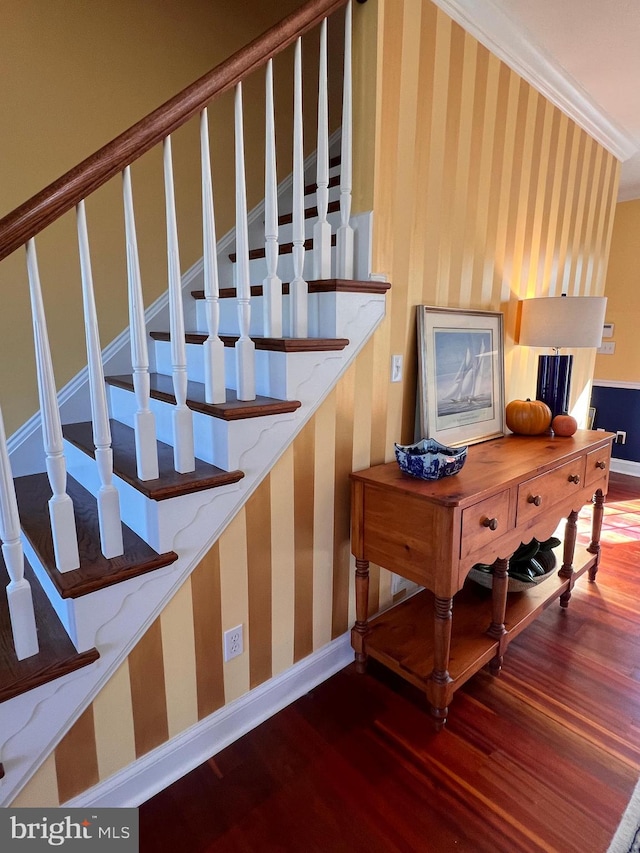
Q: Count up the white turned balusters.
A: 11